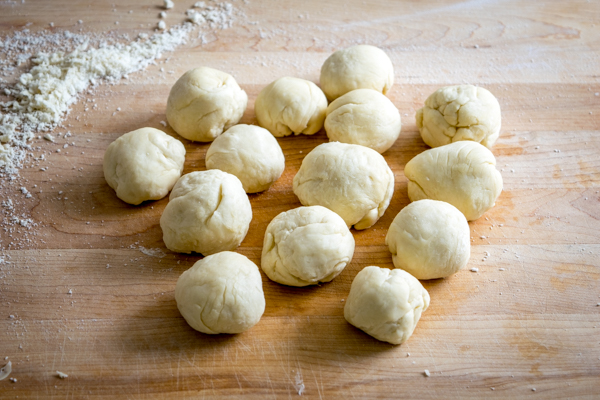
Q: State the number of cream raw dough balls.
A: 14